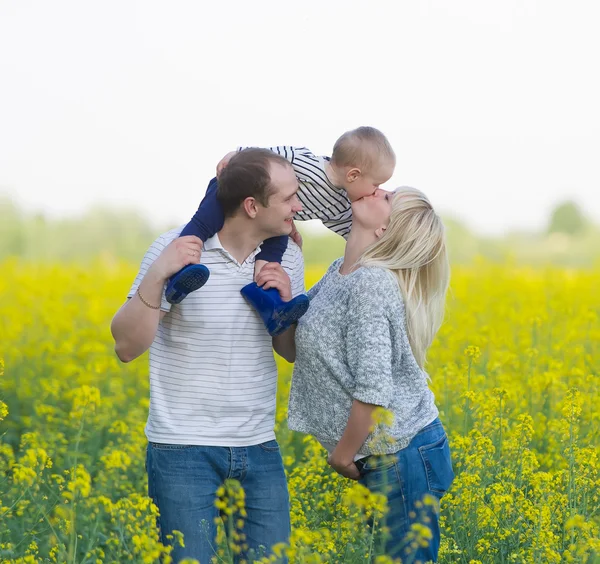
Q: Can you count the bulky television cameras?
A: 0